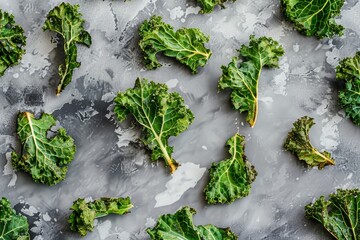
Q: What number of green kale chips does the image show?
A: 15